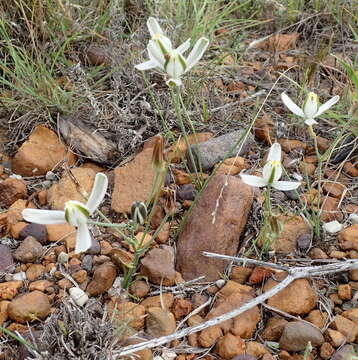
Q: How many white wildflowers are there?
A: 5